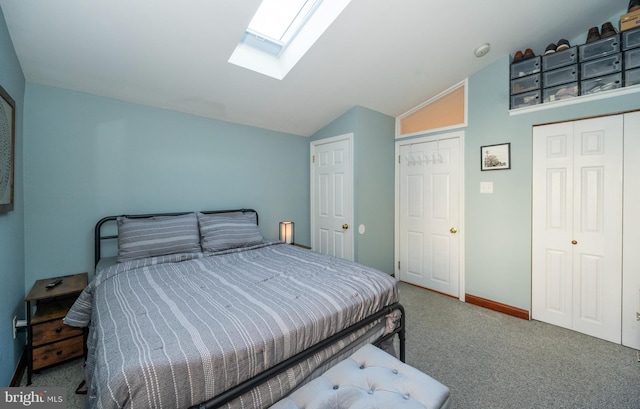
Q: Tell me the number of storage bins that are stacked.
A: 12